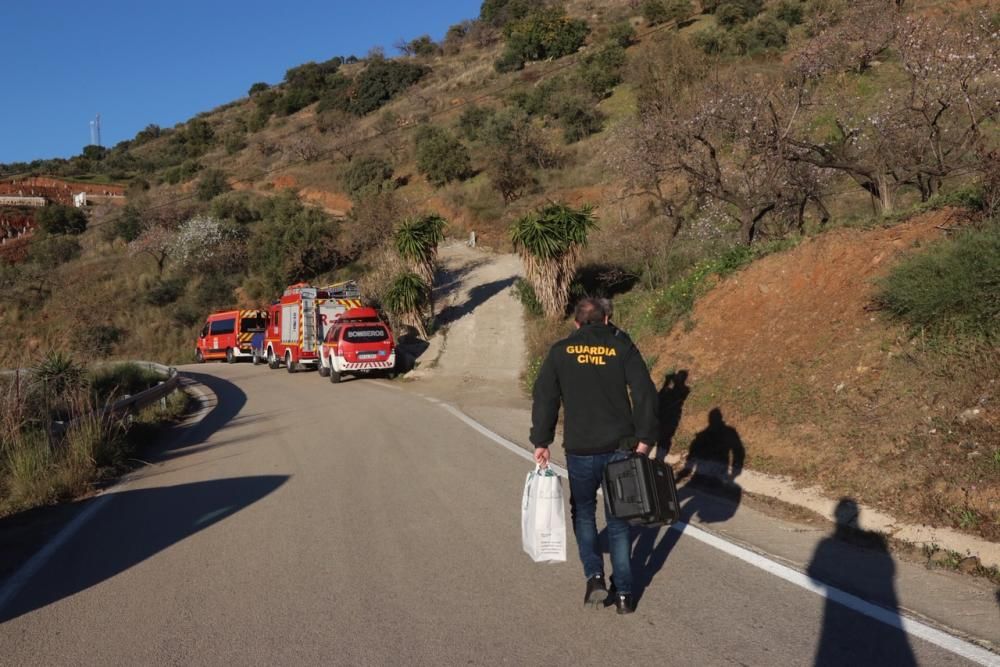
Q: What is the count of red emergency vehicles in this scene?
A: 3